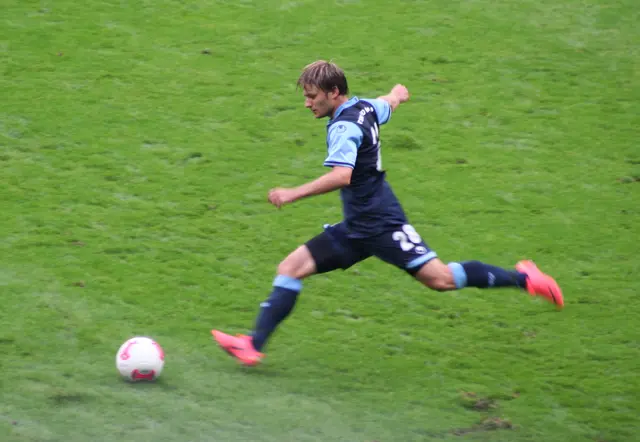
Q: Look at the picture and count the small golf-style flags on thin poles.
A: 0